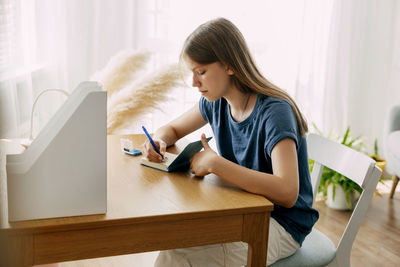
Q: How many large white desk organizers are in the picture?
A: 1